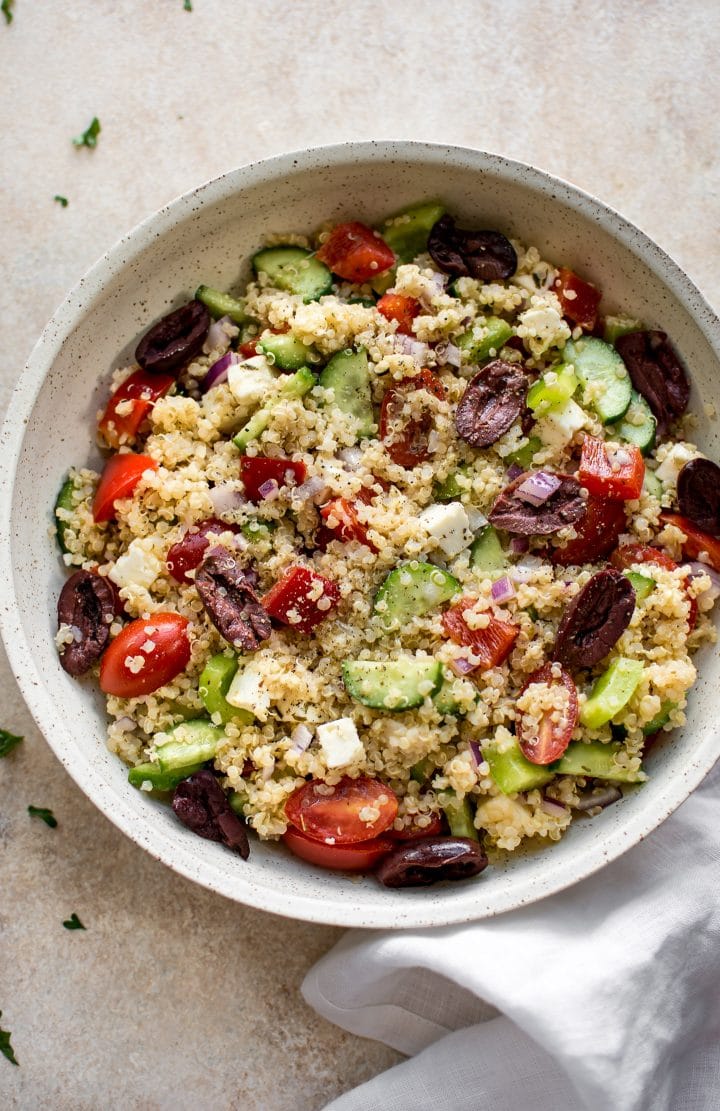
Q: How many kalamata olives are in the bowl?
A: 11